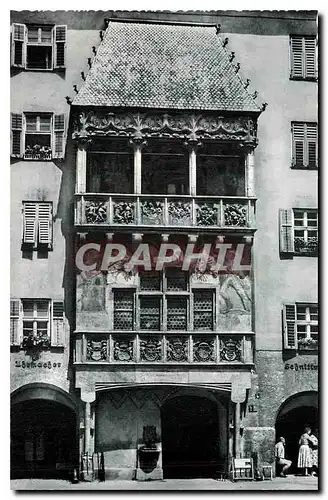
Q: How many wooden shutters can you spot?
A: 14